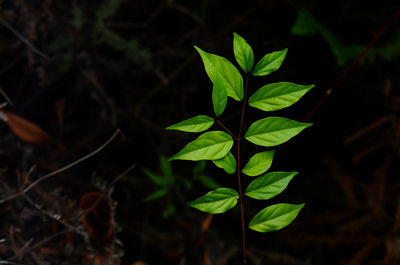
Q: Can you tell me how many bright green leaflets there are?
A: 13